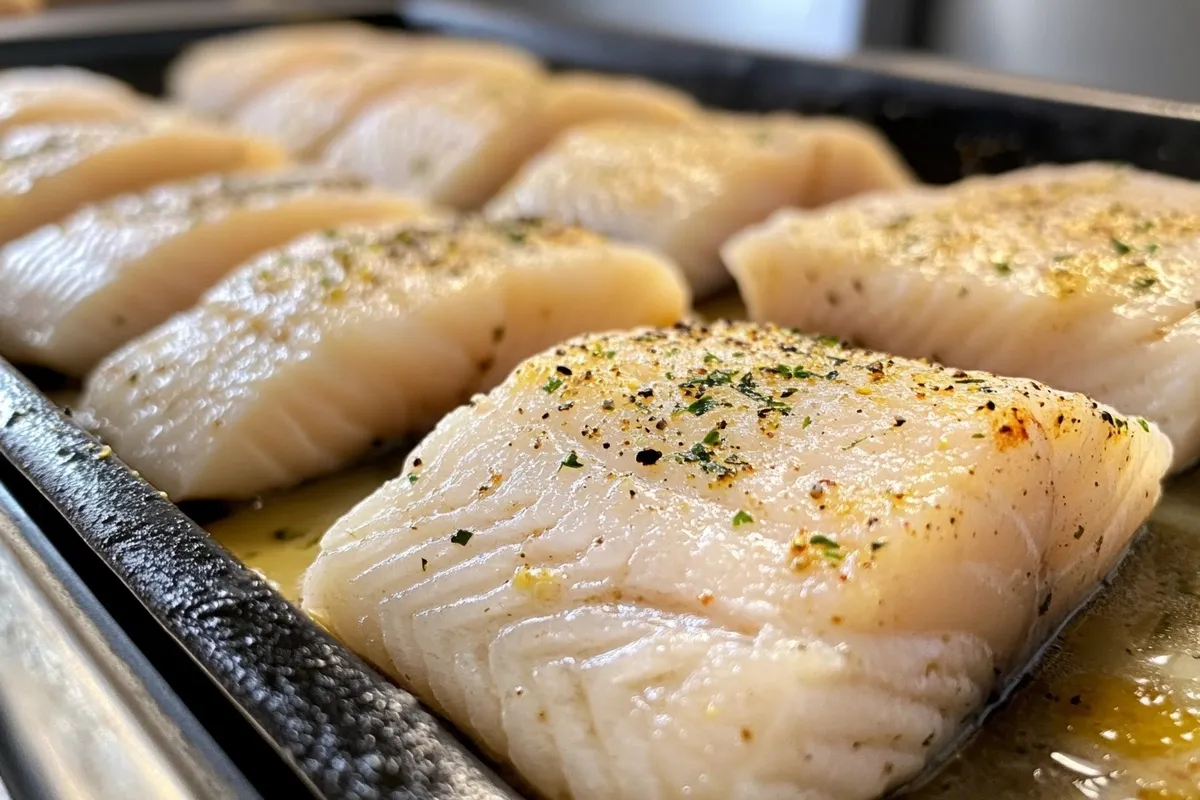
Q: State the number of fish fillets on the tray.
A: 10